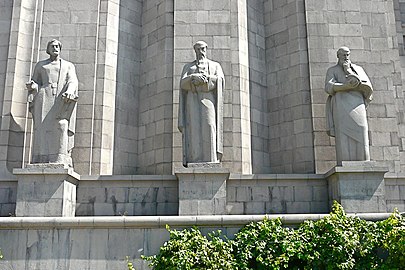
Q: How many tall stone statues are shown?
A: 3